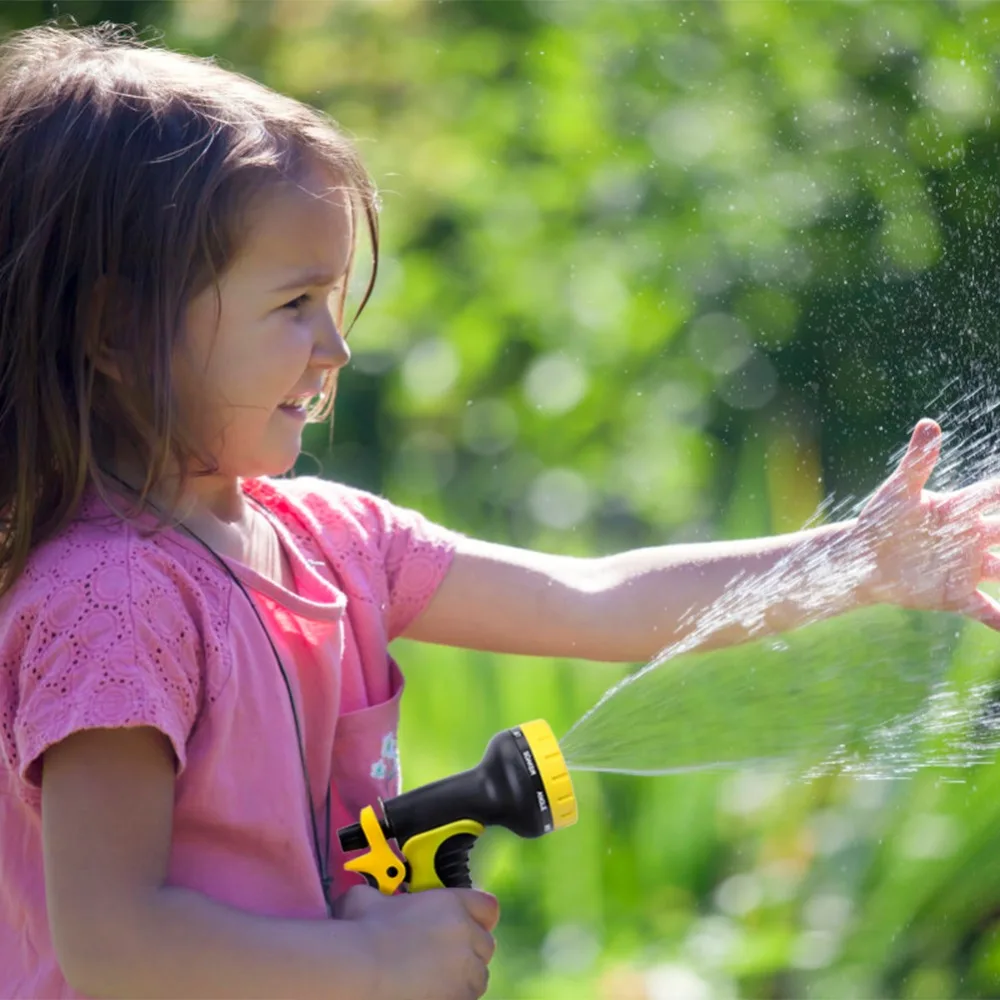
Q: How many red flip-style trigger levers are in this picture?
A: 0